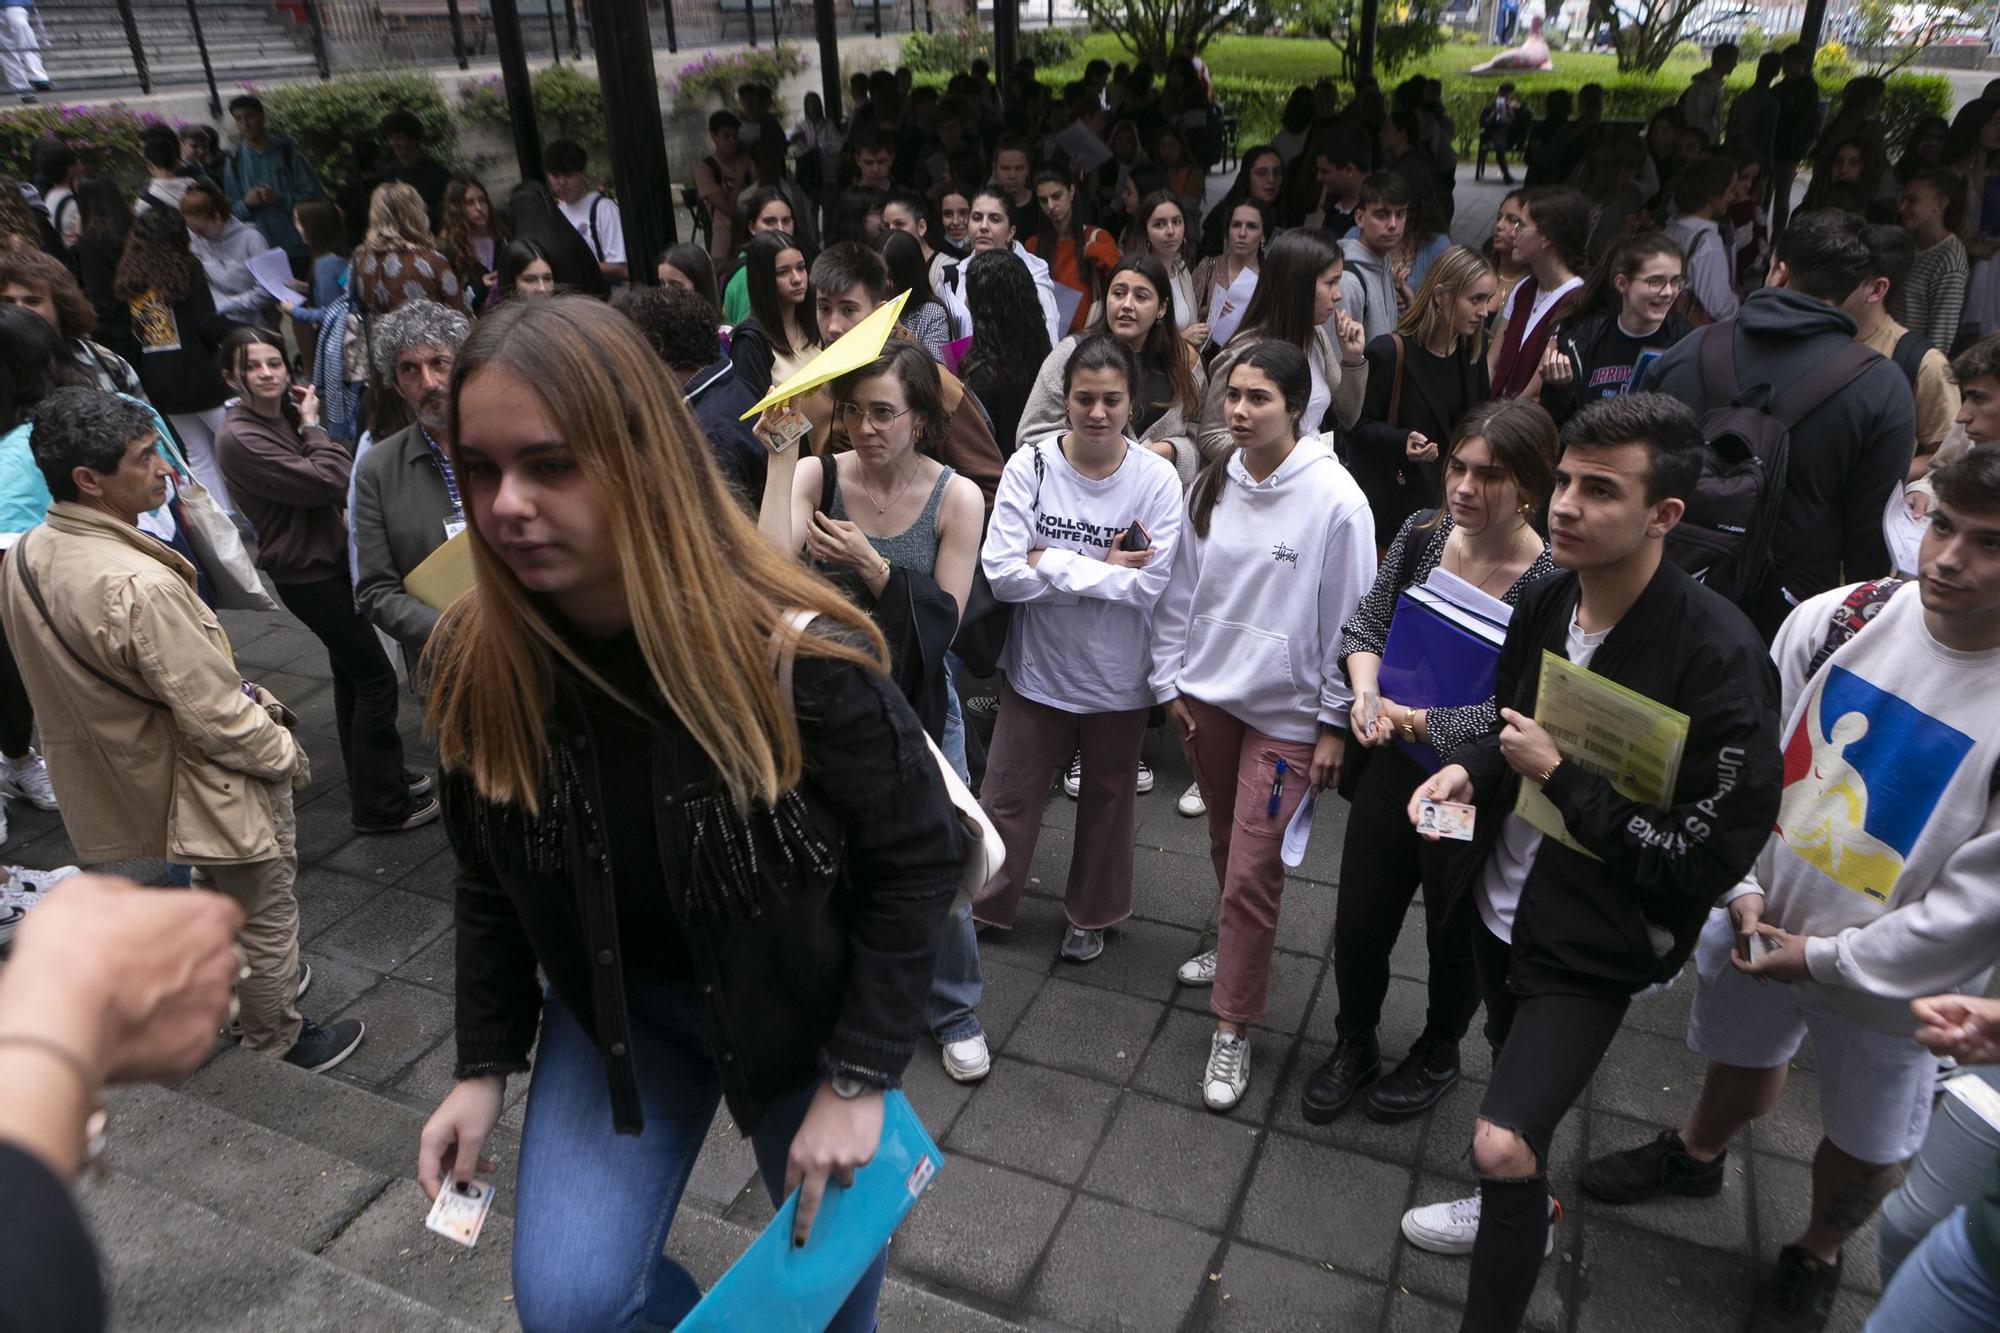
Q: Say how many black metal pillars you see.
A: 6